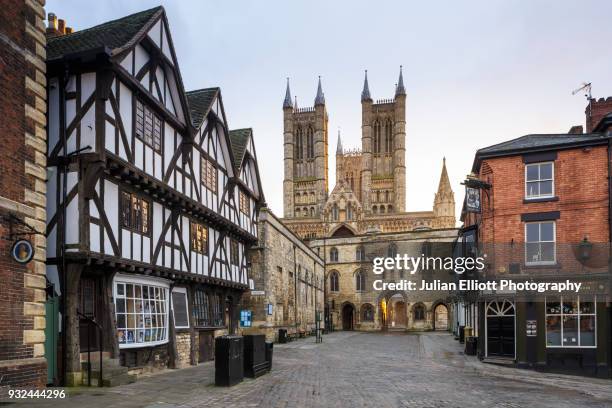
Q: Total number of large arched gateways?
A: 3